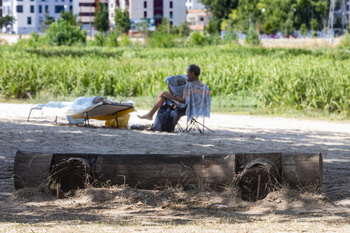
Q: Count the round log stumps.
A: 2